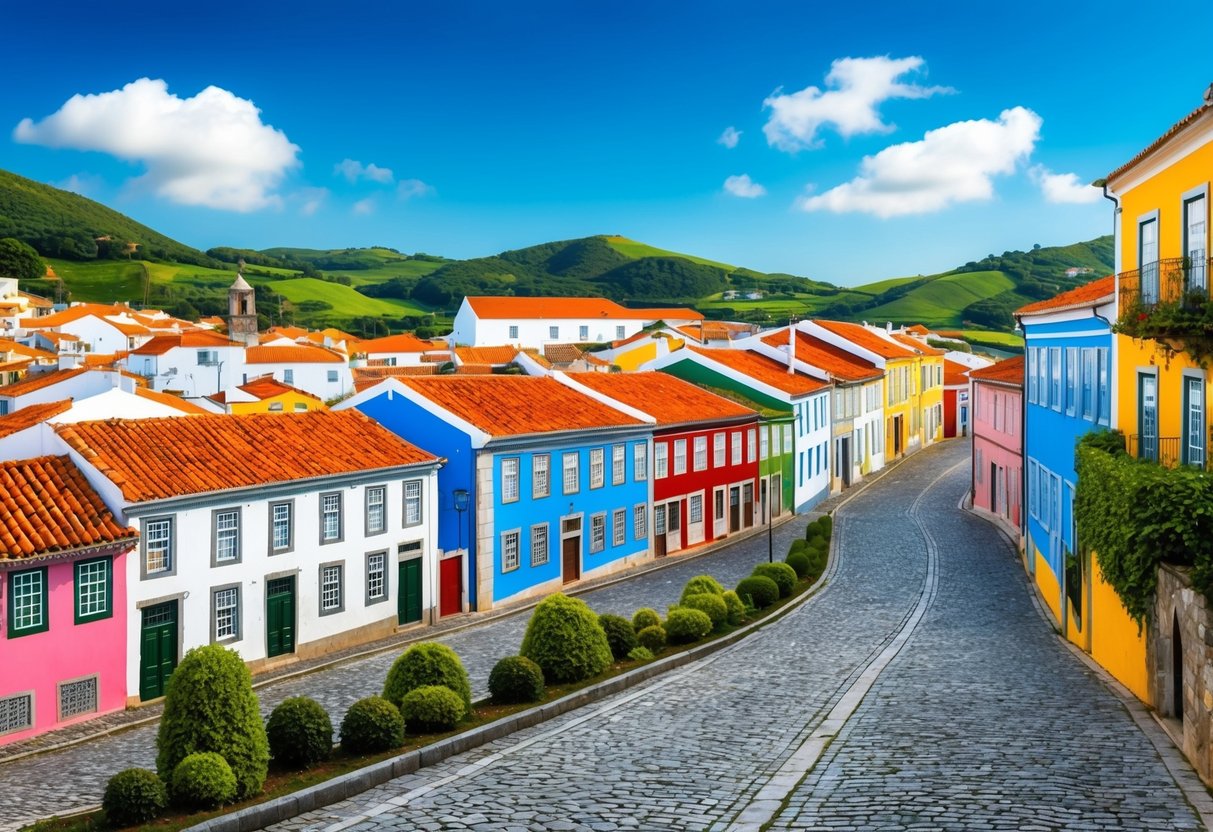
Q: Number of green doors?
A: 3